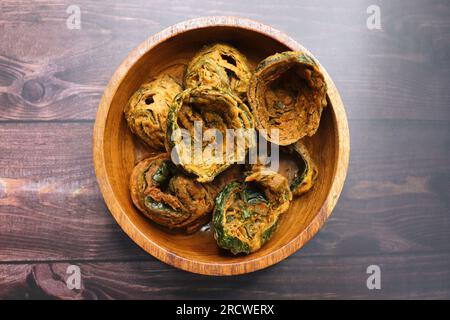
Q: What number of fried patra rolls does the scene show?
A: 7